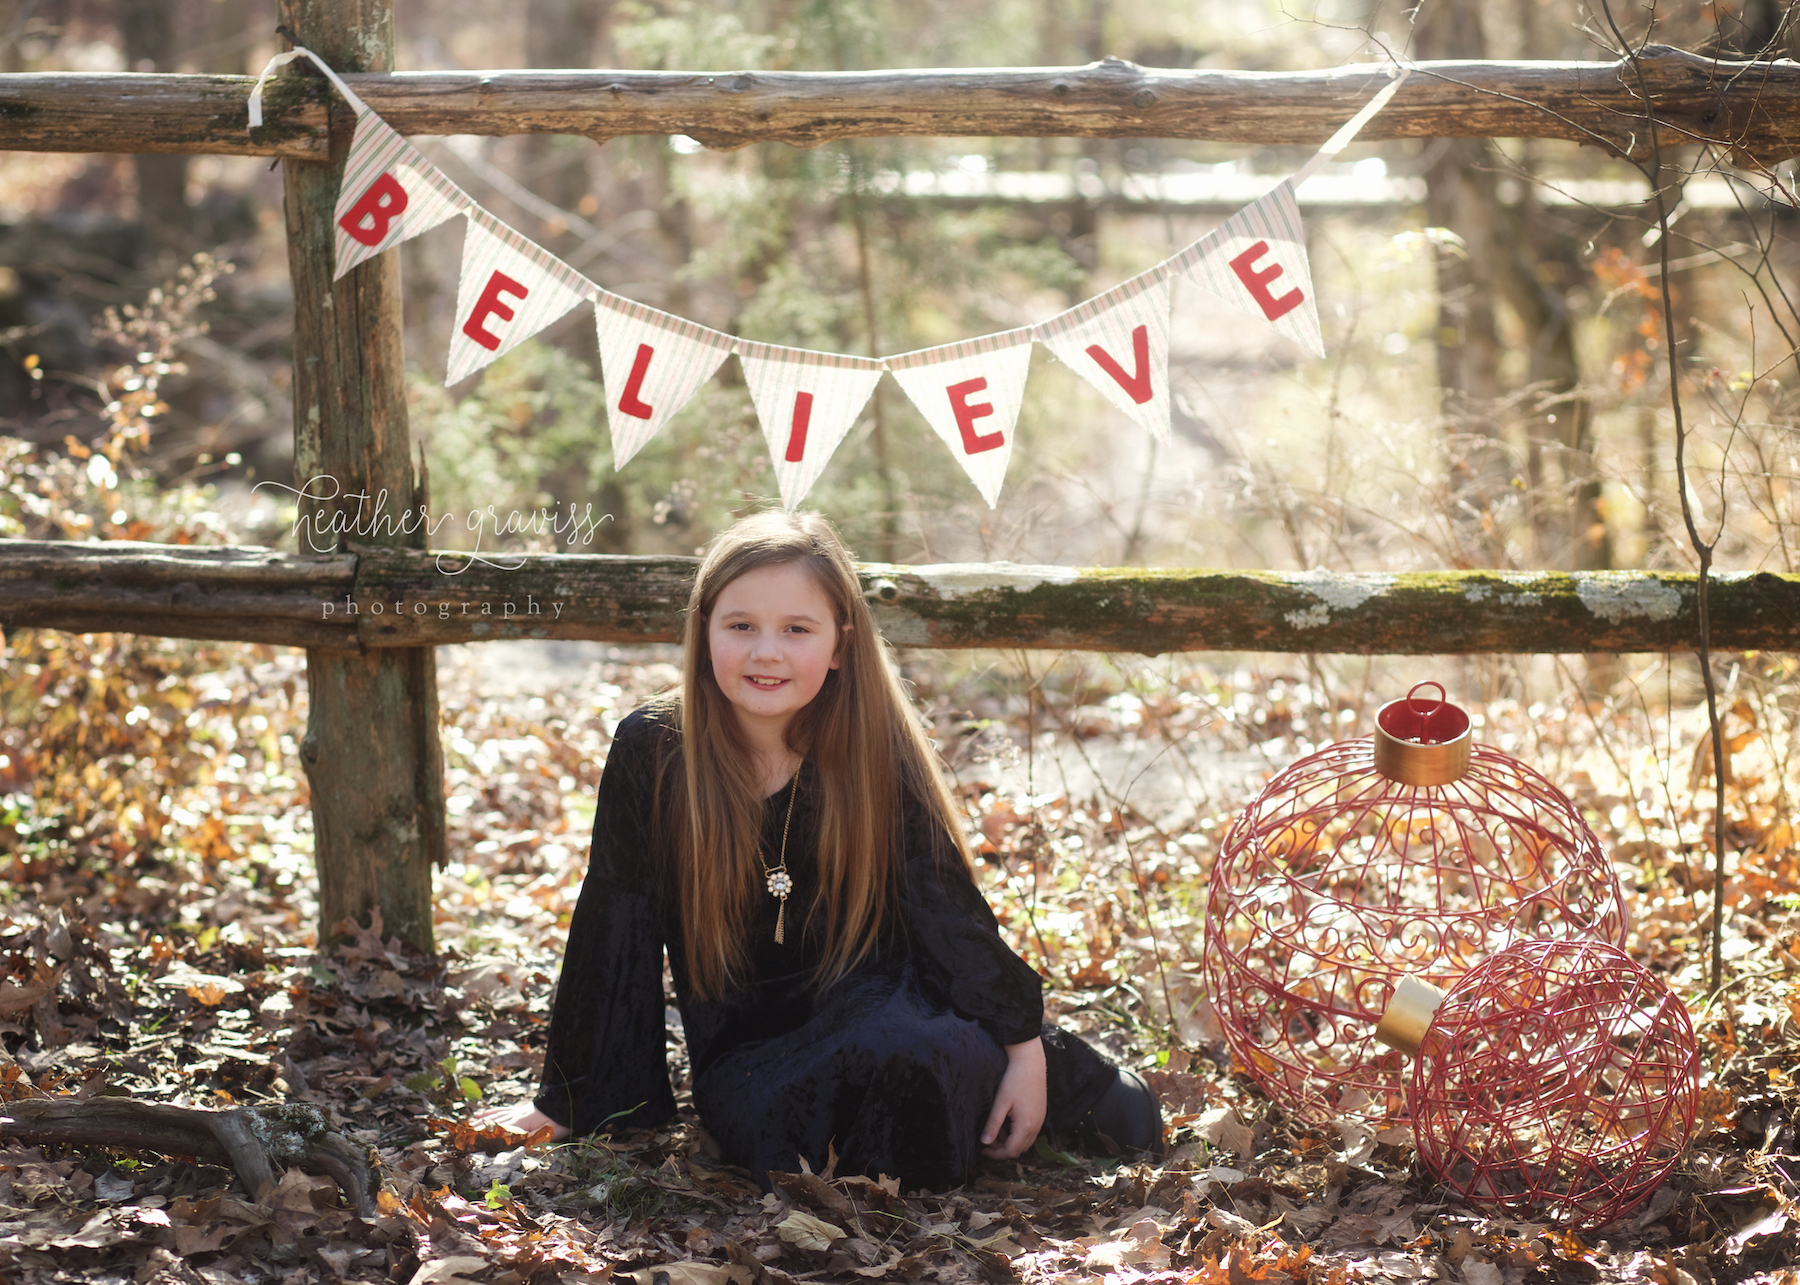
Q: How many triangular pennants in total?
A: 7